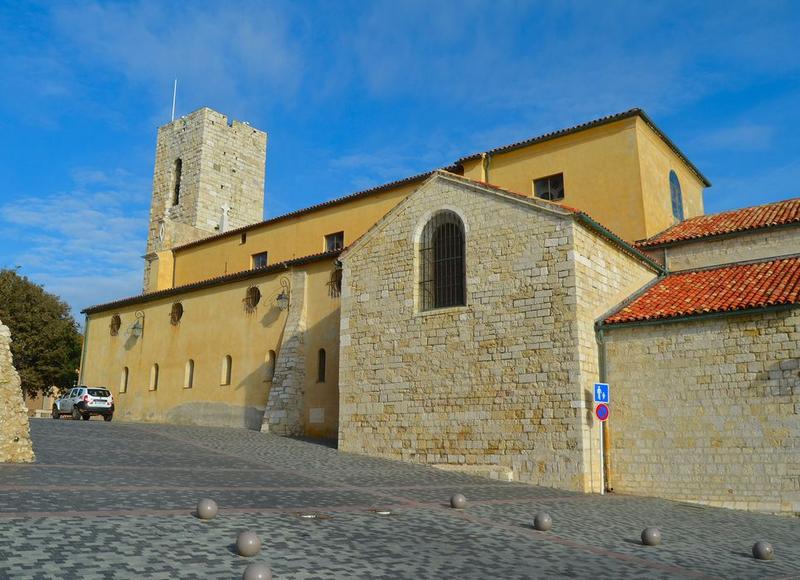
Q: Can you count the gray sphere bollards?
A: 7